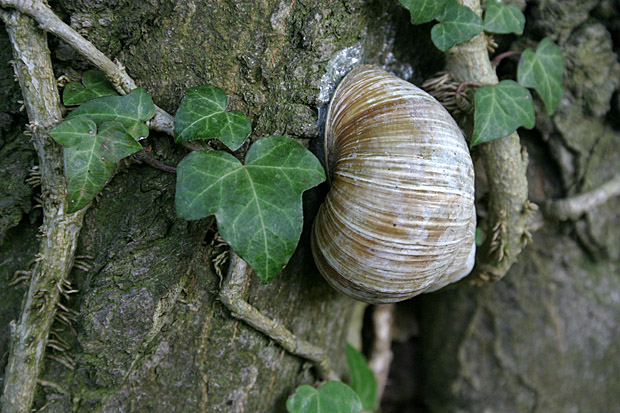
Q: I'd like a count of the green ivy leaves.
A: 12